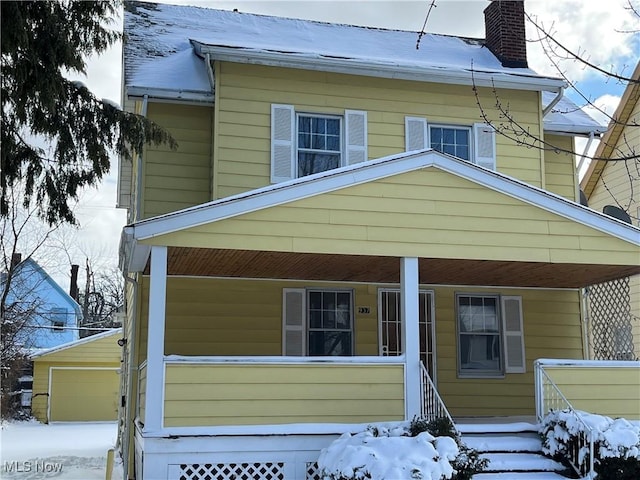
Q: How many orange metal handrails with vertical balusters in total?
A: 0